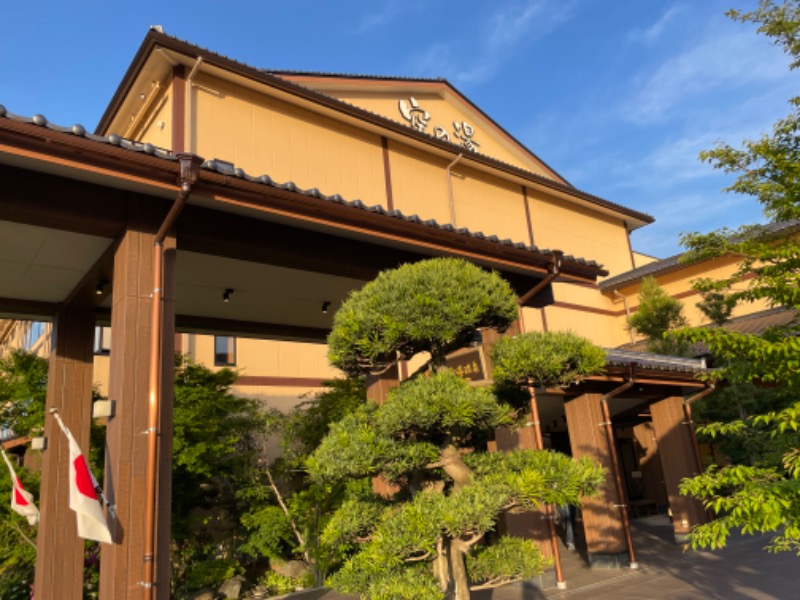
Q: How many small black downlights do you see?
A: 3